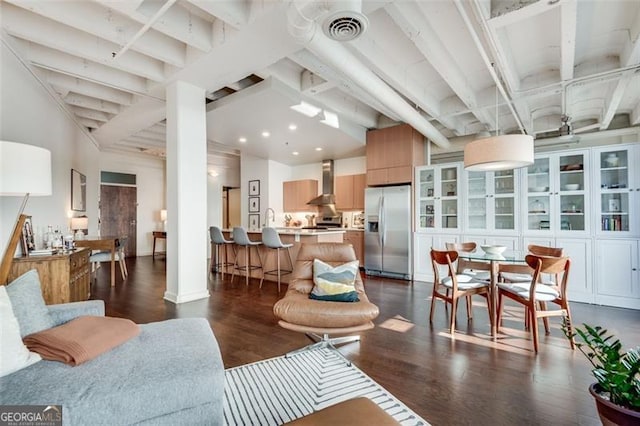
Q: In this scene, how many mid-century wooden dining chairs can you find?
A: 4